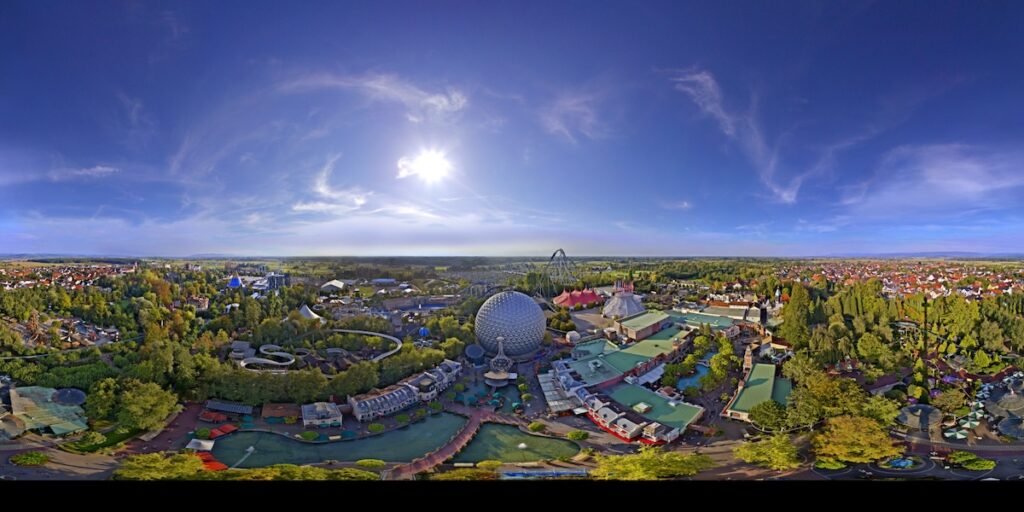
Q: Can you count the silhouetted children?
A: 0